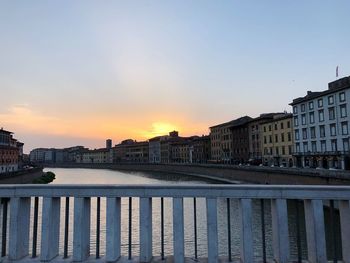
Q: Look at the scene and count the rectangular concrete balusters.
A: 11